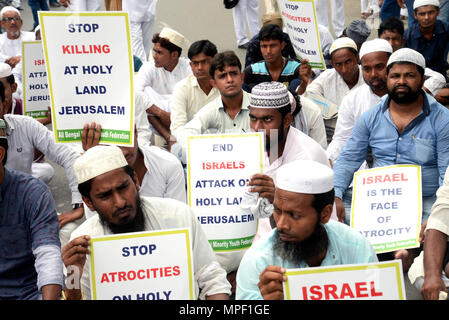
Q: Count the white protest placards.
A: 7